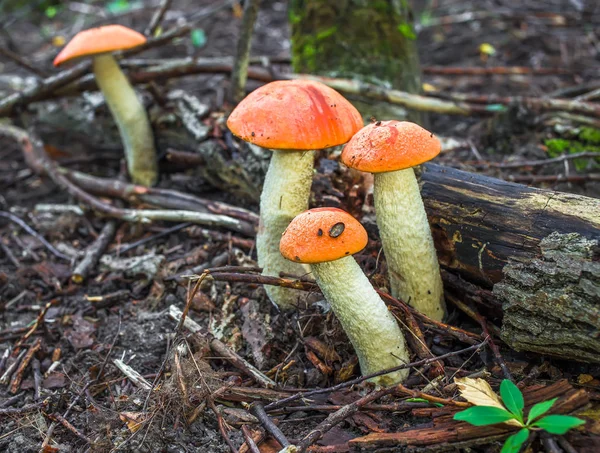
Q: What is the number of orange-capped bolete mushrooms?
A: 4